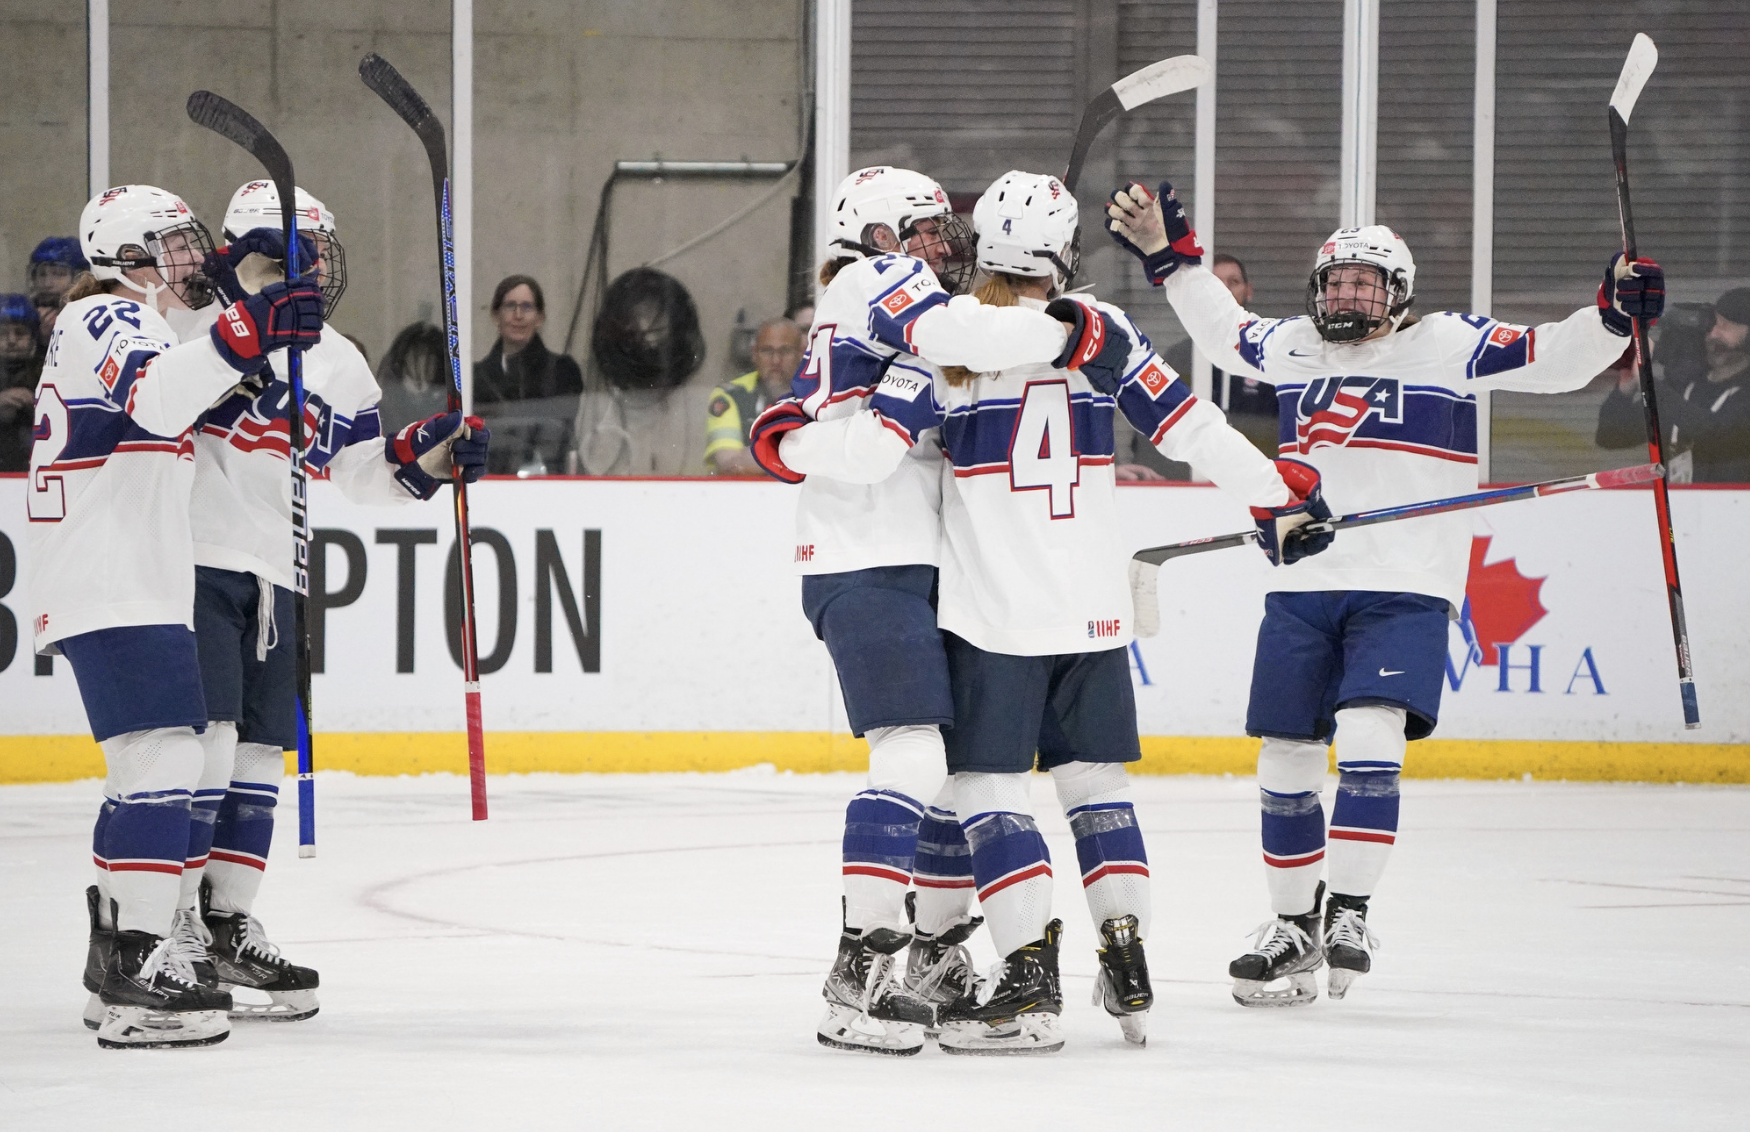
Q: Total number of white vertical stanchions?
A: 6